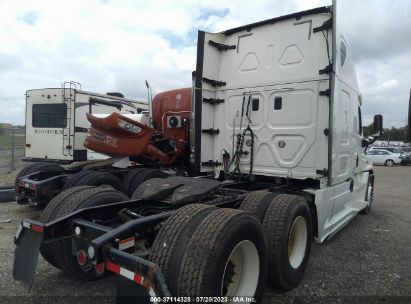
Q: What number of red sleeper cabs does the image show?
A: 1